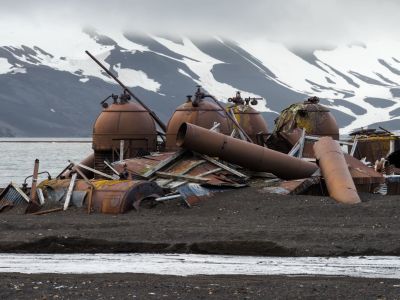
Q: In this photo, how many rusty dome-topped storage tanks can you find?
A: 4